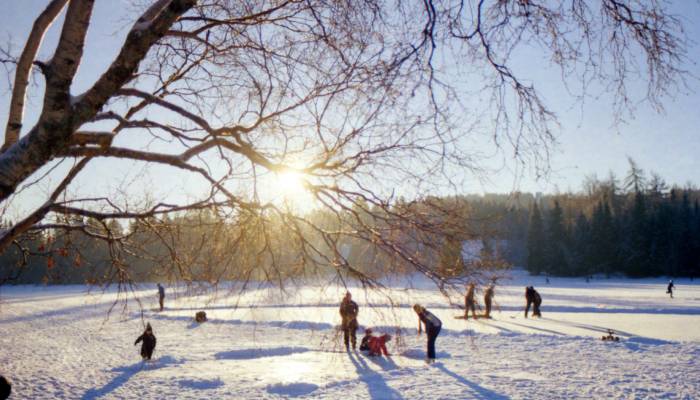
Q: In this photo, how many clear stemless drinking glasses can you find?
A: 0